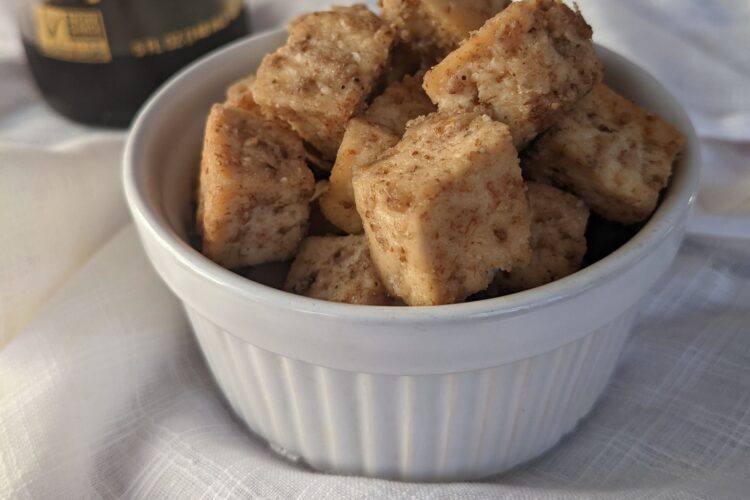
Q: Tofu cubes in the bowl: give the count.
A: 11